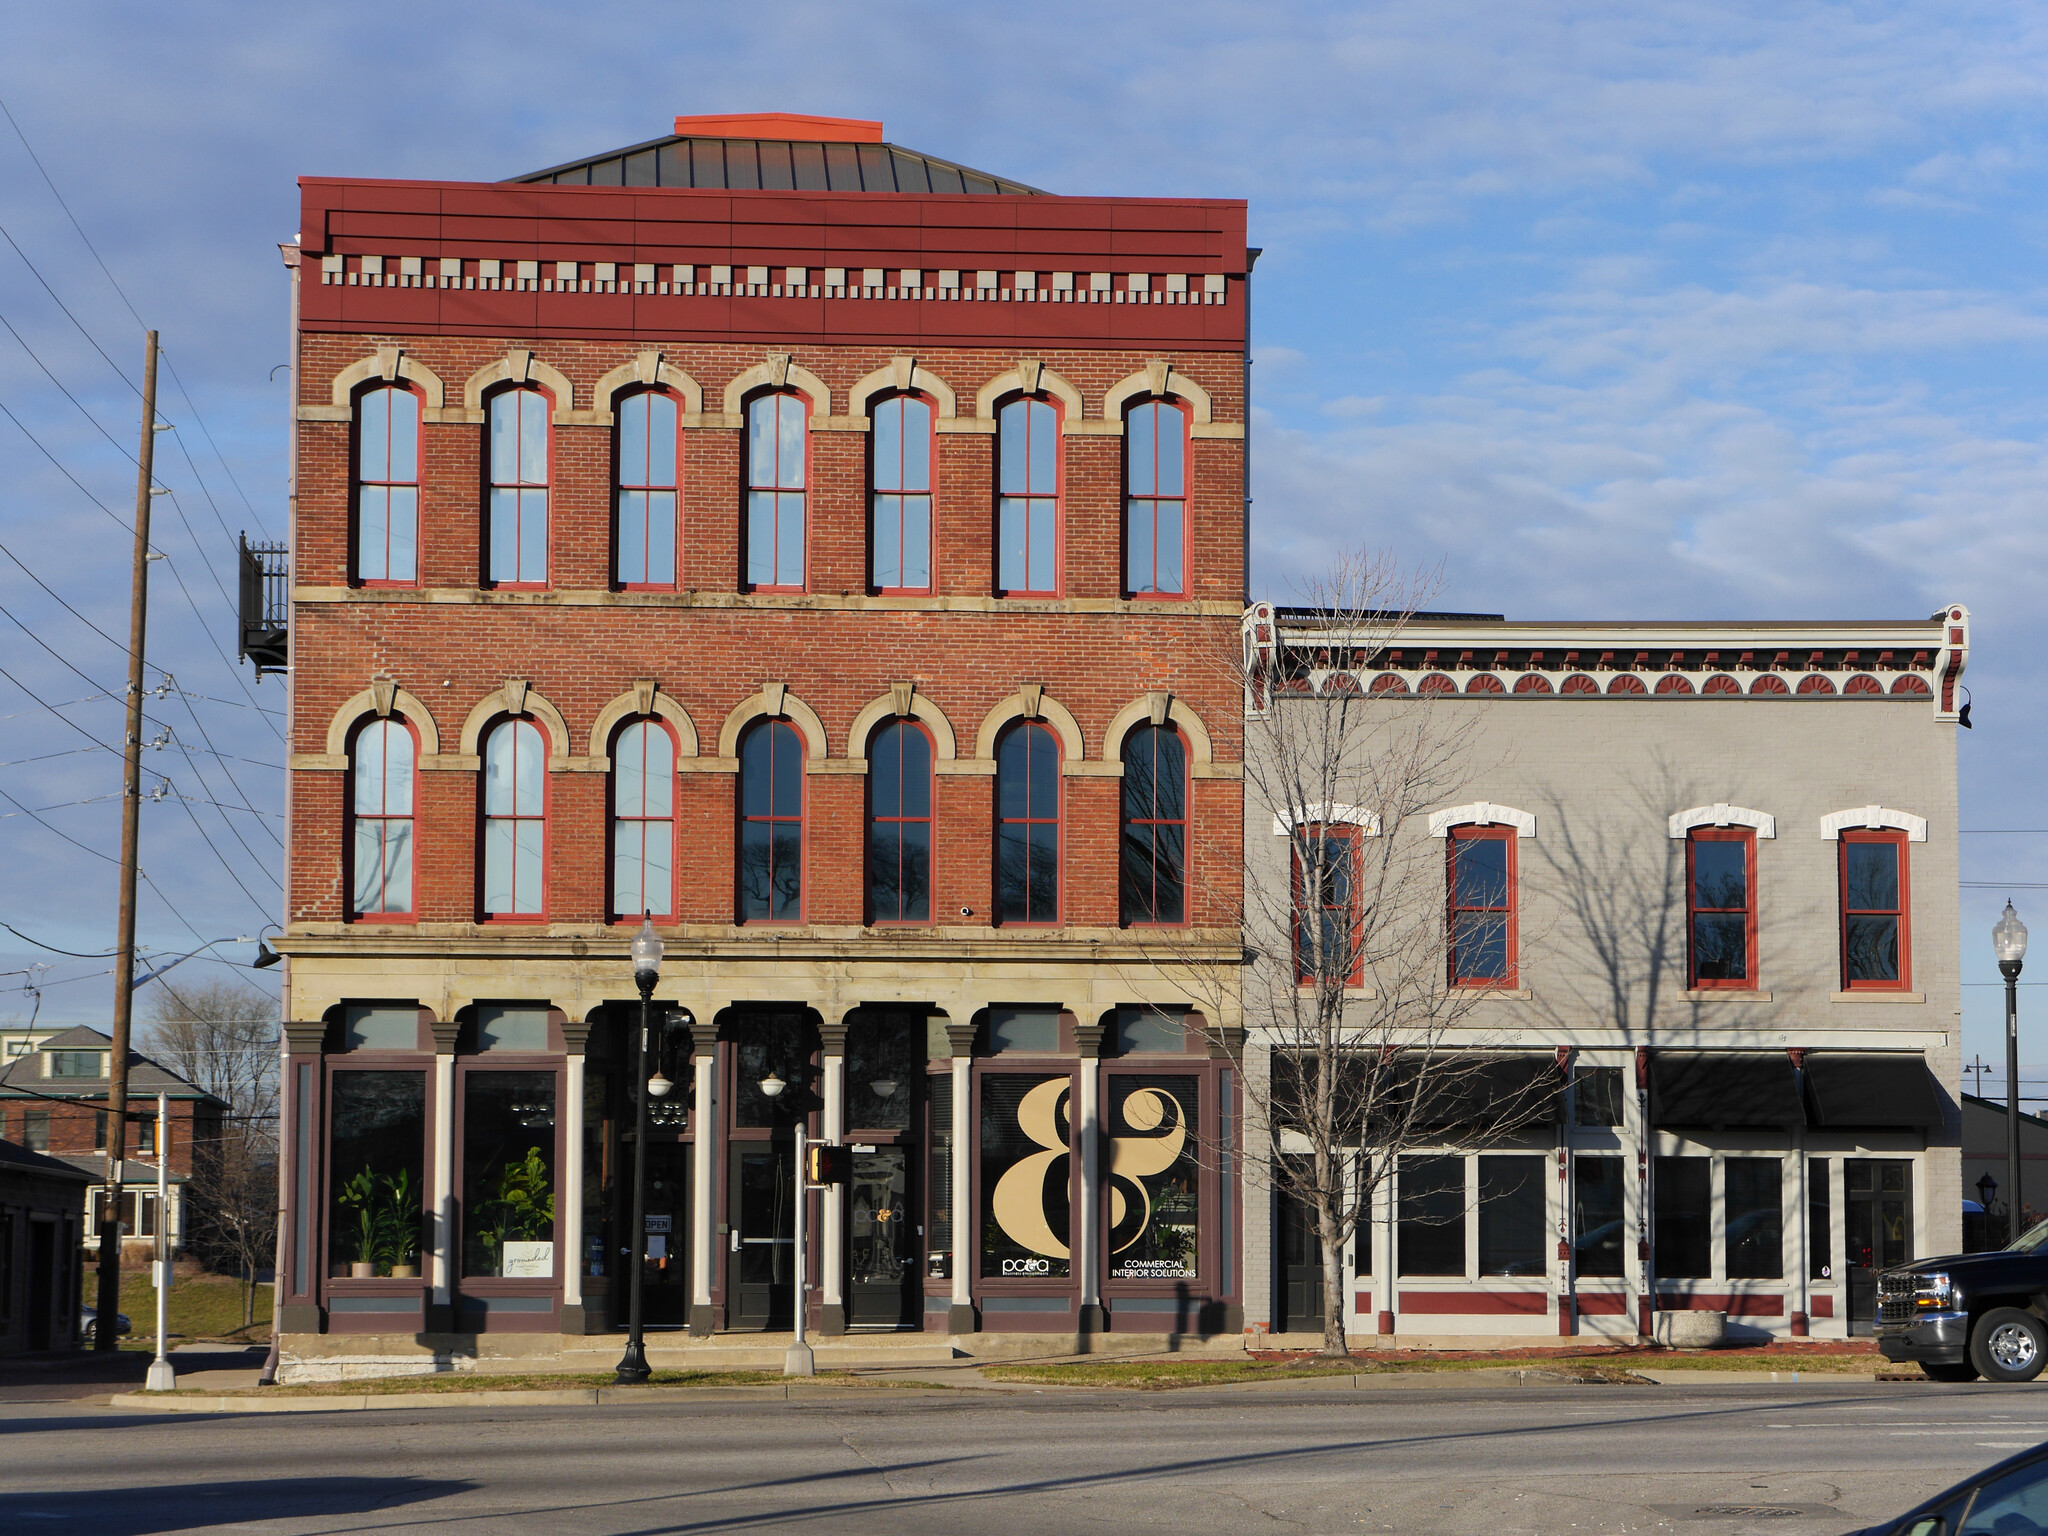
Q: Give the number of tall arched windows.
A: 14